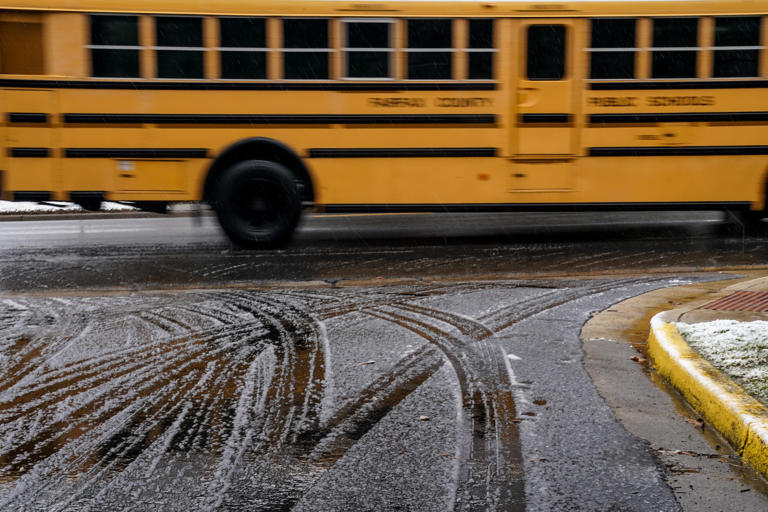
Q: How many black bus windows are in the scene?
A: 11